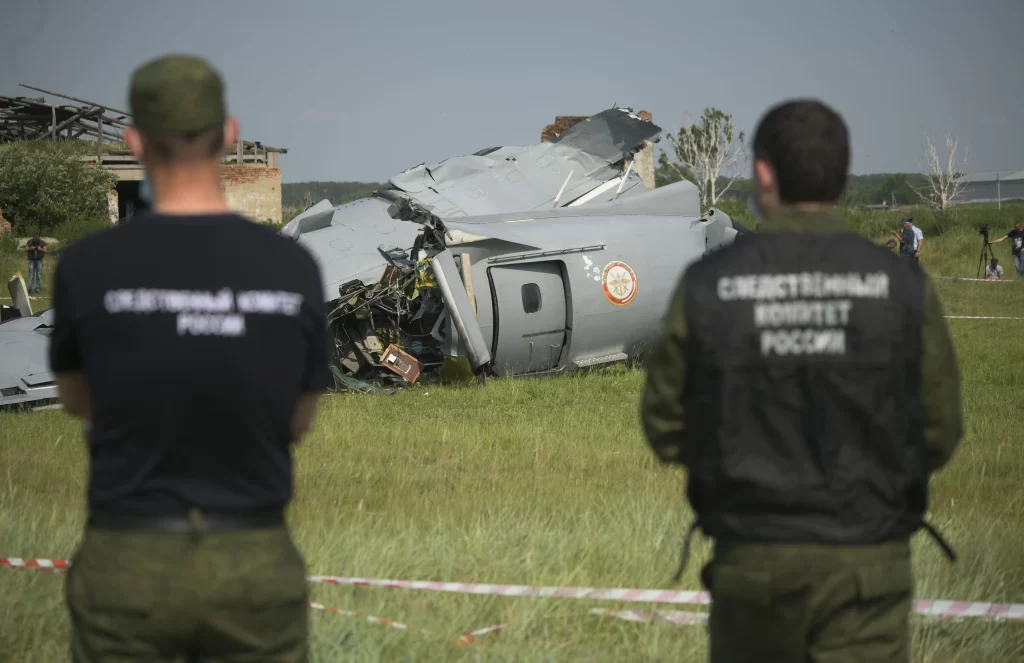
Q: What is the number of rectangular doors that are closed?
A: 1